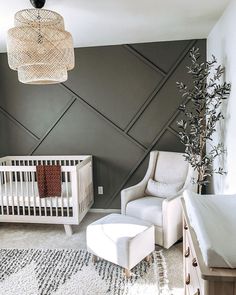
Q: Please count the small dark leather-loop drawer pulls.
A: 5